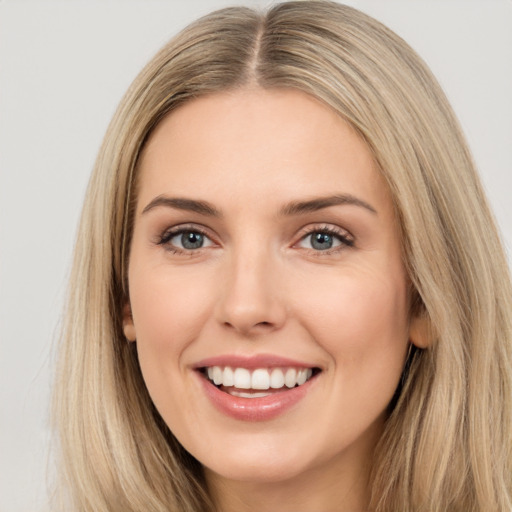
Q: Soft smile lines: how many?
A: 2